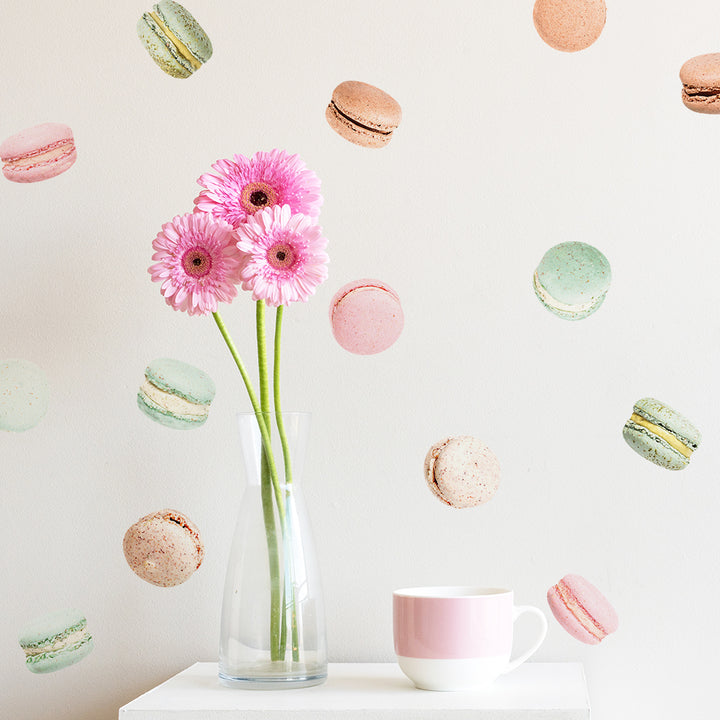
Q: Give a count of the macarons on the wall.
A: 14